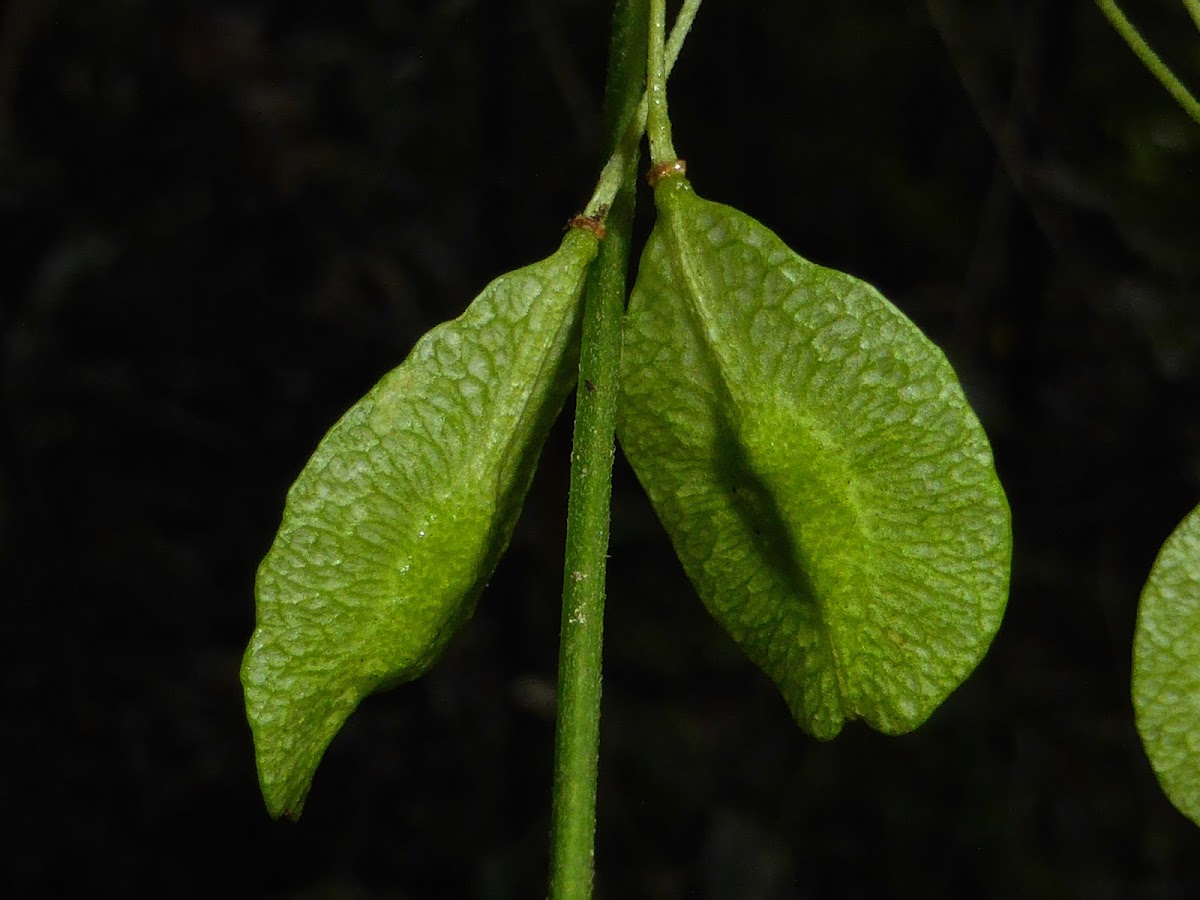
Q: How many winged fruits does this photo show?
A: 3